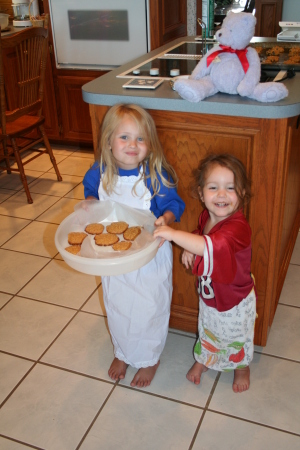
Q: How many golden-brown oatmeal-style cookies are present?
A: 7